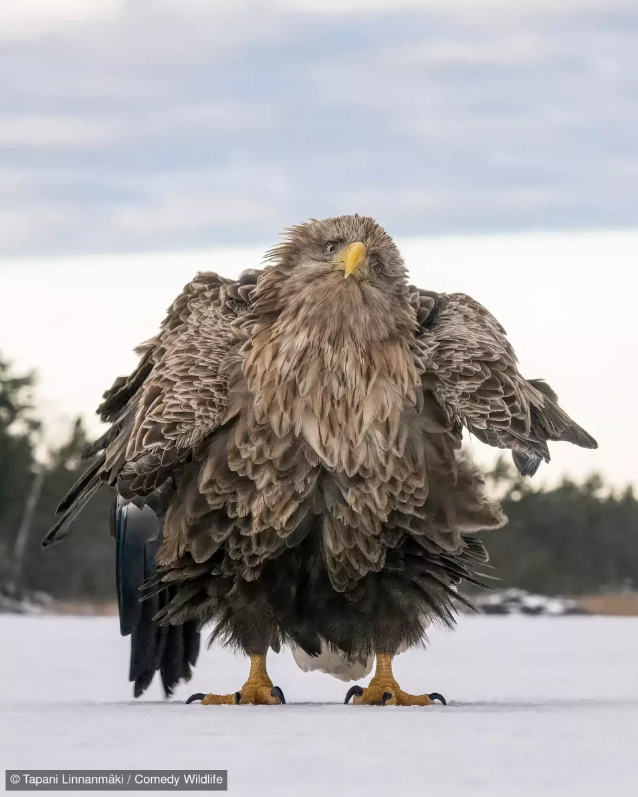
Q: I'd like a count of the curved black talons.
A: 6